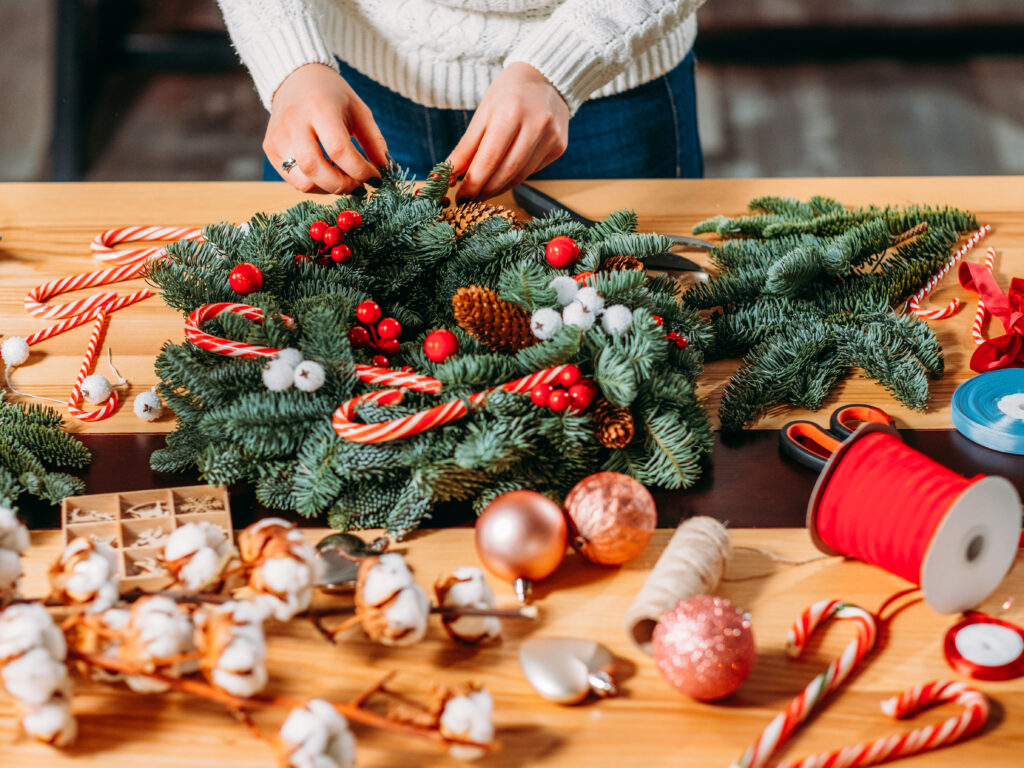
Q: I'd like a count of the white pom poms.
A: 11